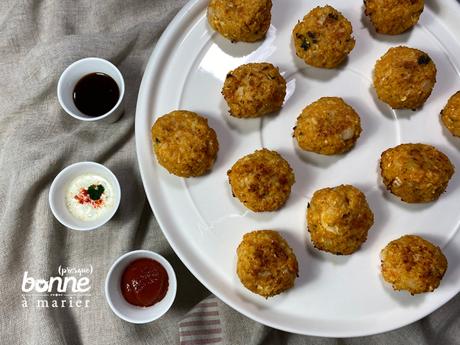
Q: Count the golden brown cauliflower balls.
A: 13